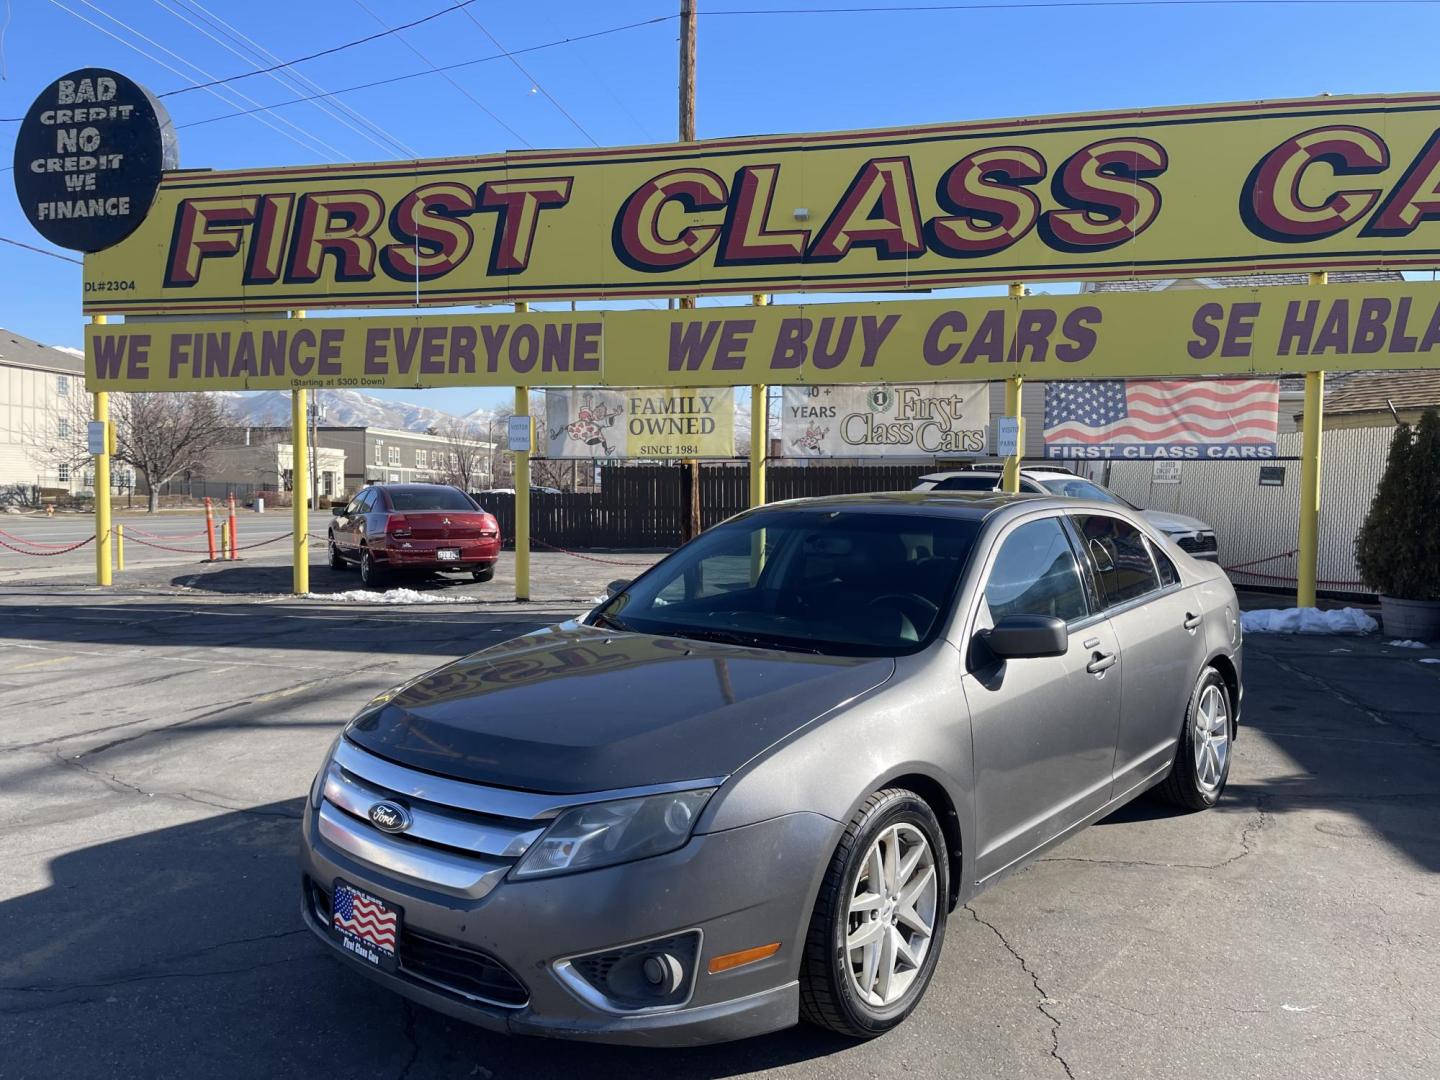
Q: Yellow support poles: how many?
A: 6